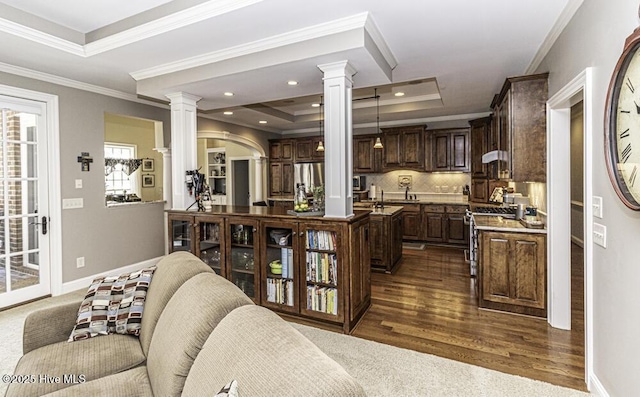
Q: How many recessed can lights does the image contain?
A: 6